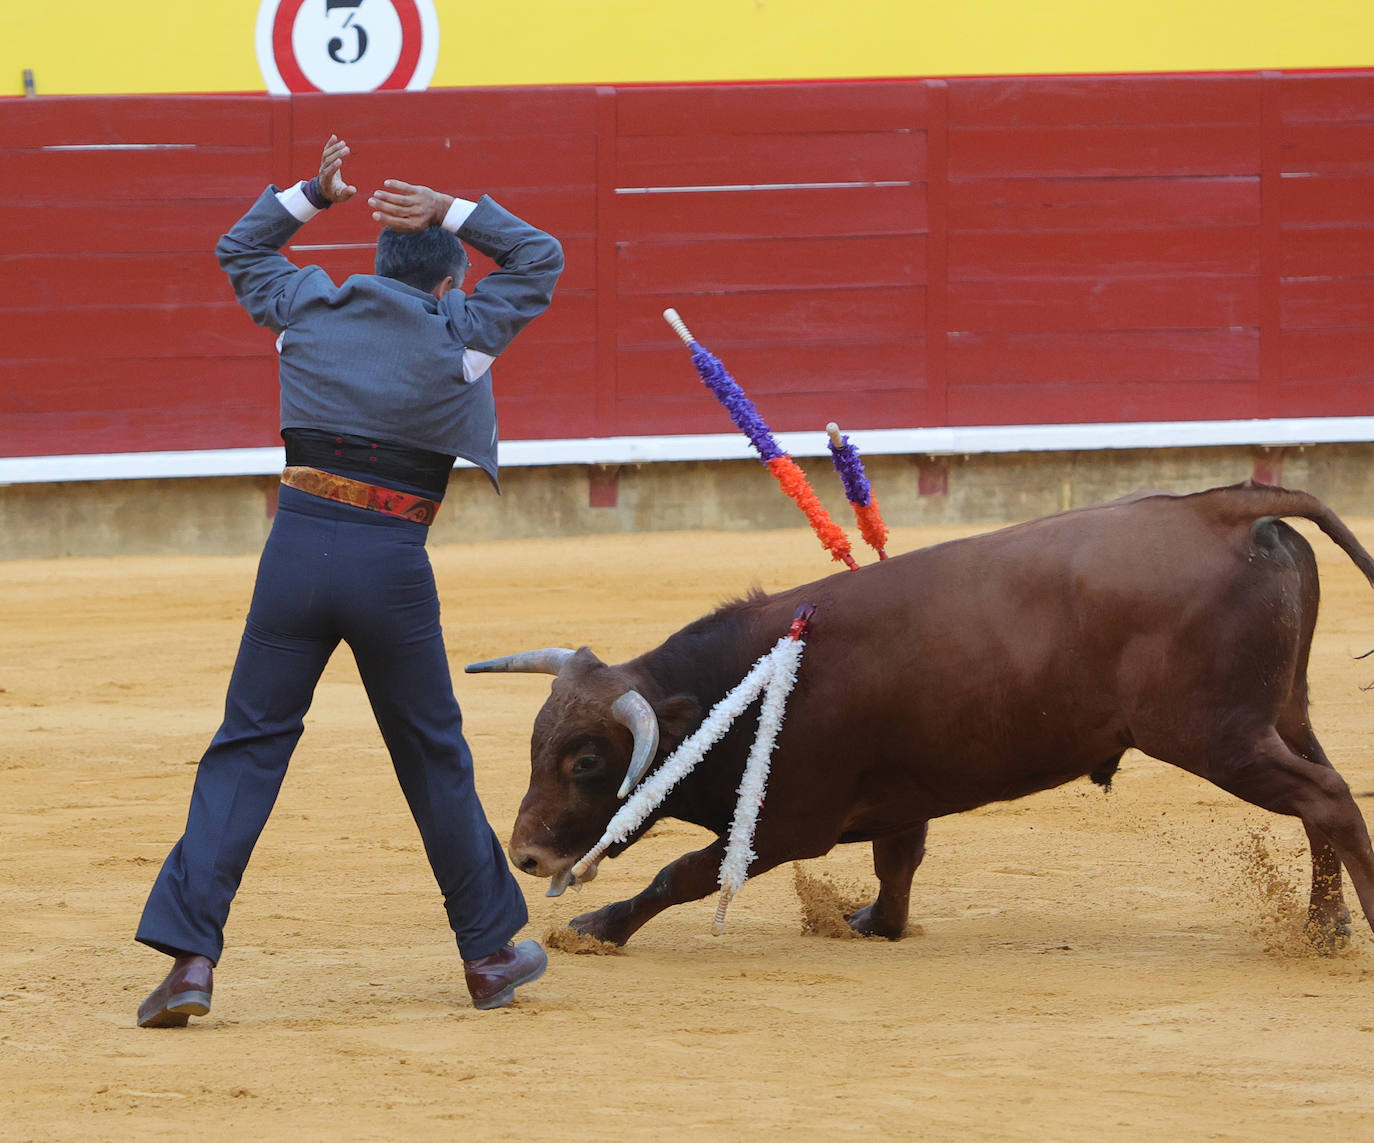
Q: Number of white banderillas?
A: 2